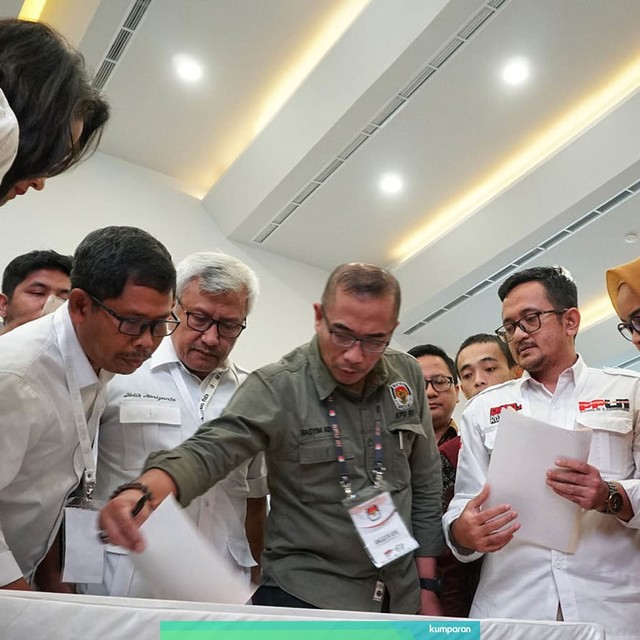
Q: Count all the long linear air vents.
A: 3